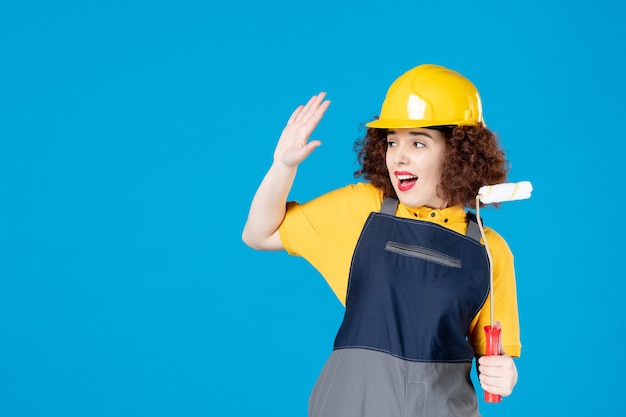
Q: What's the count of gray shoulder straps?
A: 2